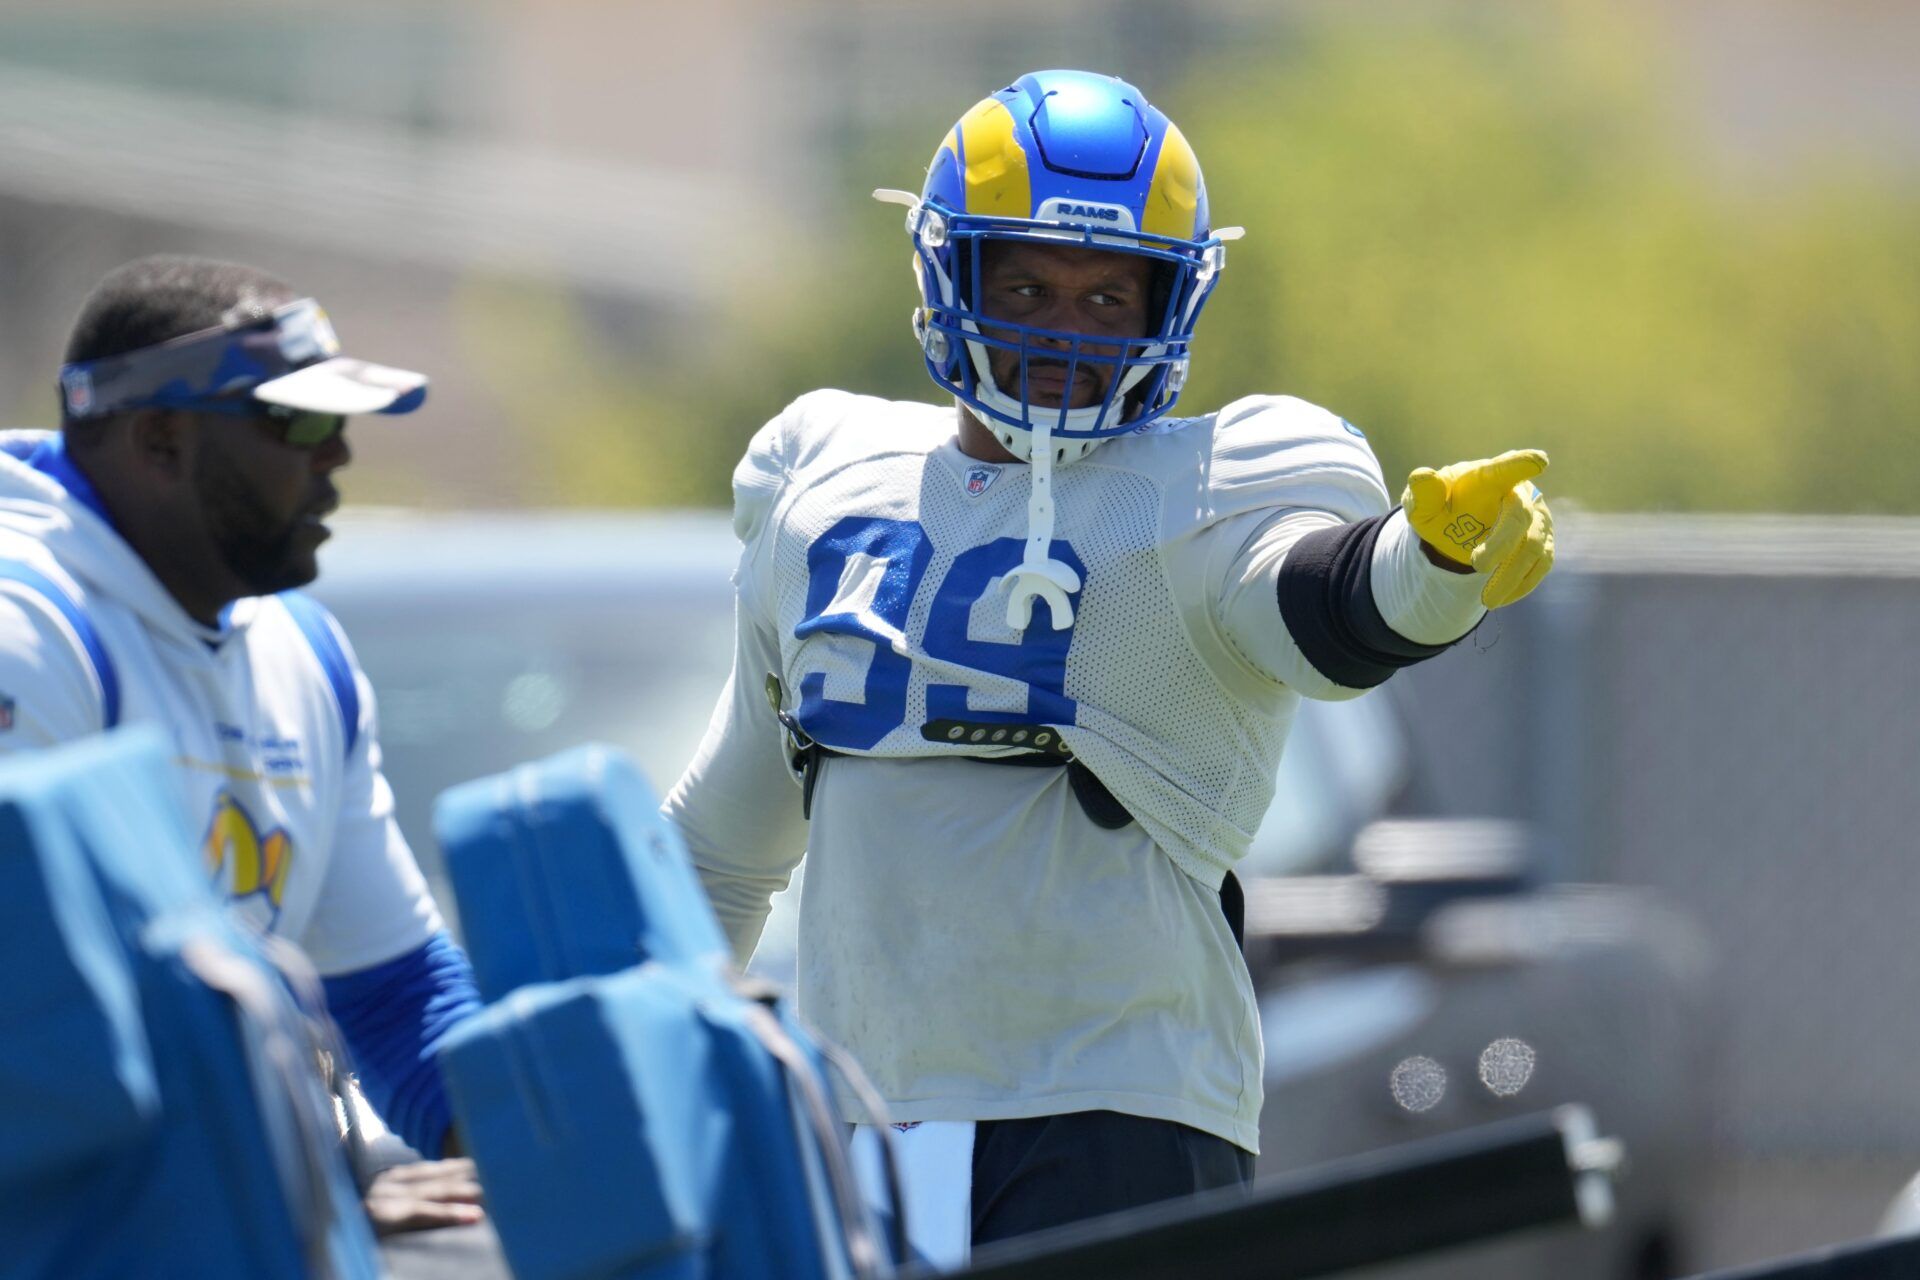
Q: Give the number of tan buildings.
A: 1